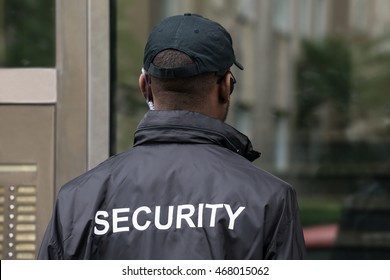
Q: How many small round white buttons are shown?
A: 8